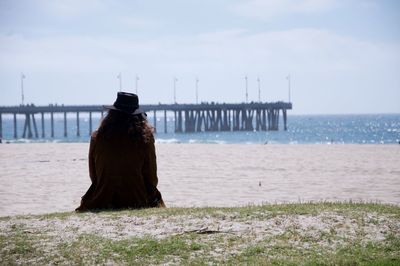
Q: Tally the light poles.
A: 8